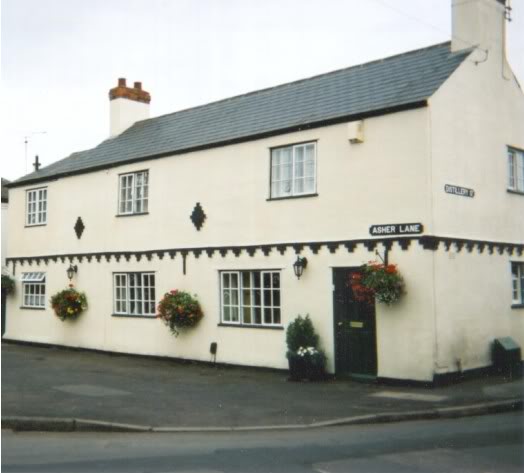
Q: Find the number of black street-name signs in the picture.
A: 2